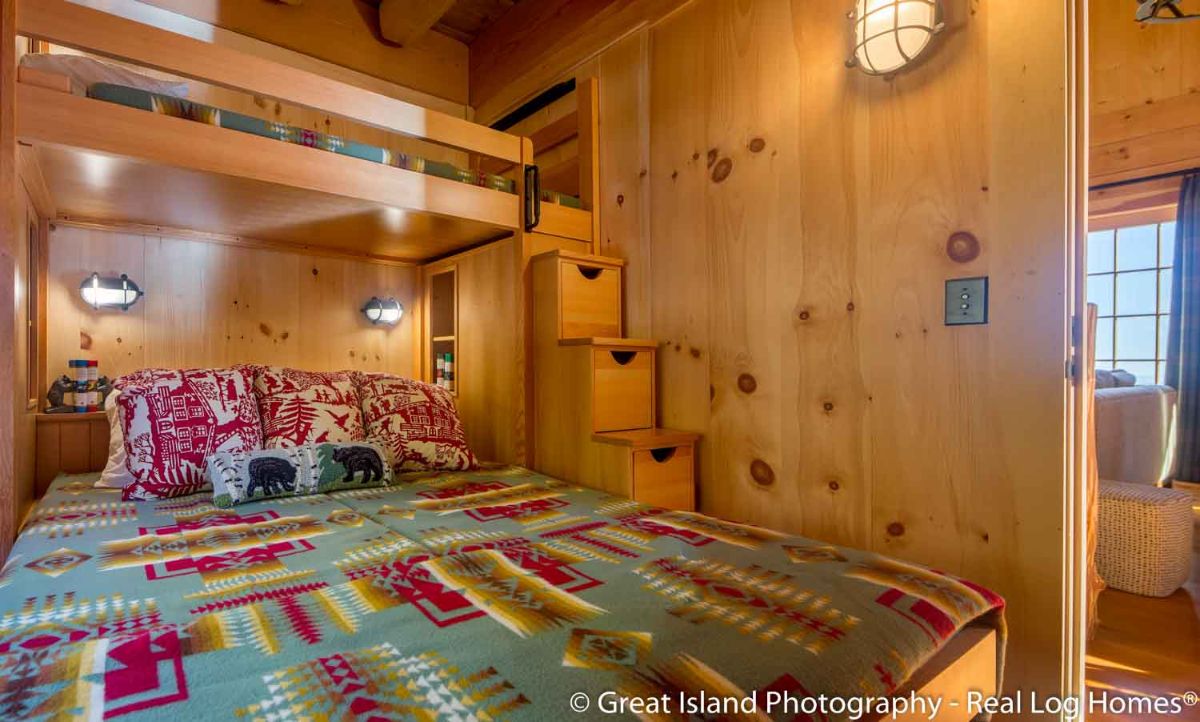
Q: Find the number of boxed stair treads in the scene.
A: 3